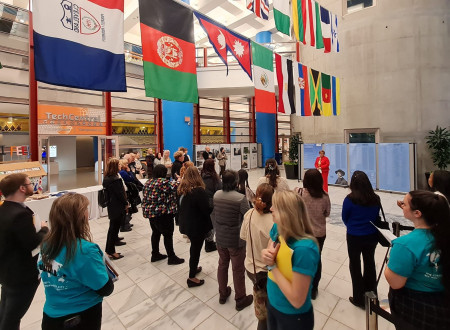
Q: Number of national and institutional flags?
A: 15